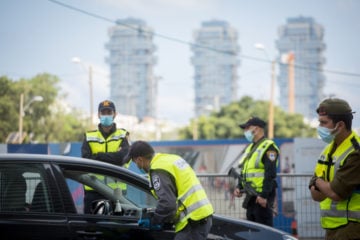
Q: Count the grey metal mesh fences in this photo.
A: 1